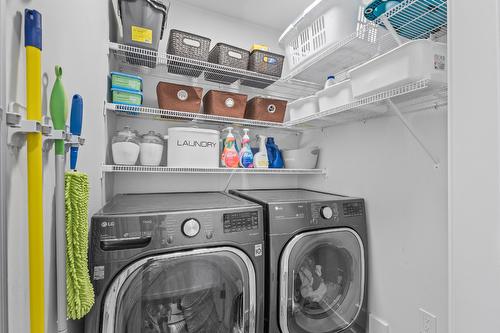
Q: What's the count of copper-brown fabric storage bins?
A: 3